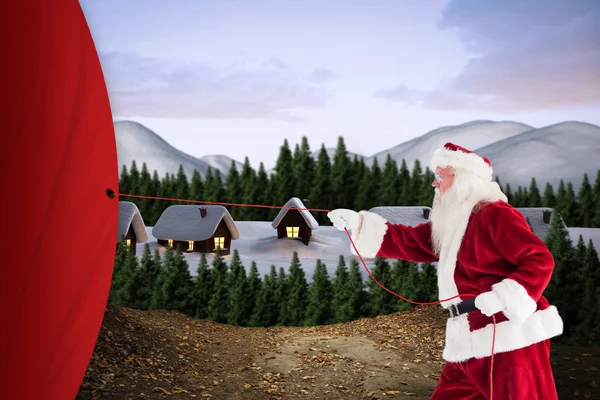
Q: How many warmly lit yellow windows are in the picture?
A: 5